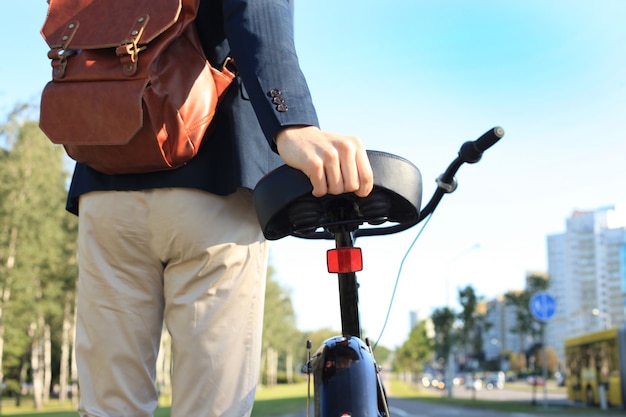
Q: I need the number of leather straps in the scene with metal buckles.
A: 2